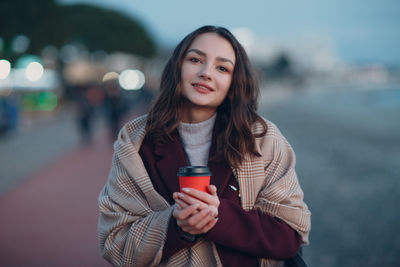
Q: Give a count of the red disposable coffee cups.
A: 1